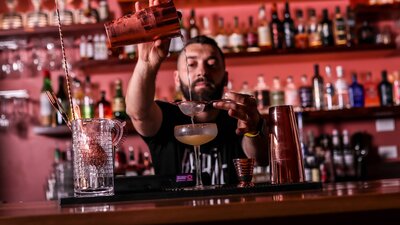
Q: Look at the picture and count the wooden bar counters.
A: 1